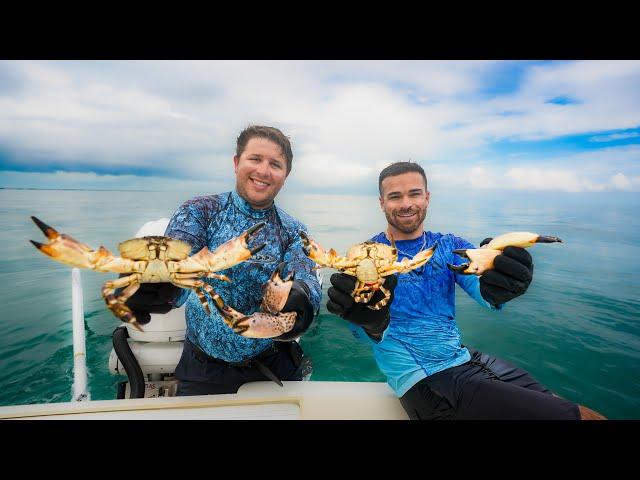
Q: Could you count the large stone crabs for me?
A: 2